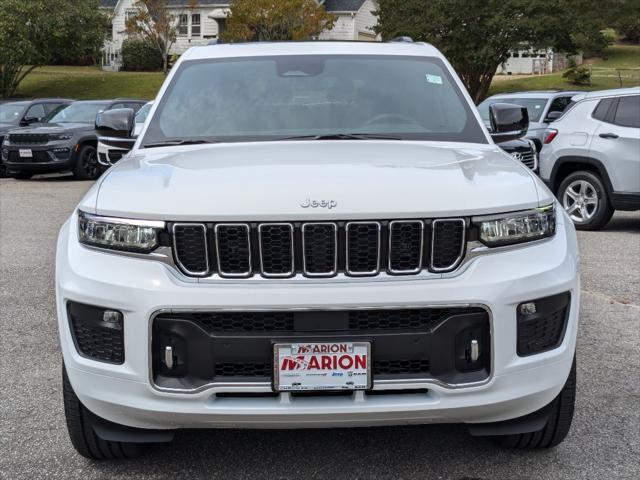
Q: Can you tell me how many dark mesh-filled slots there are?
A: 7